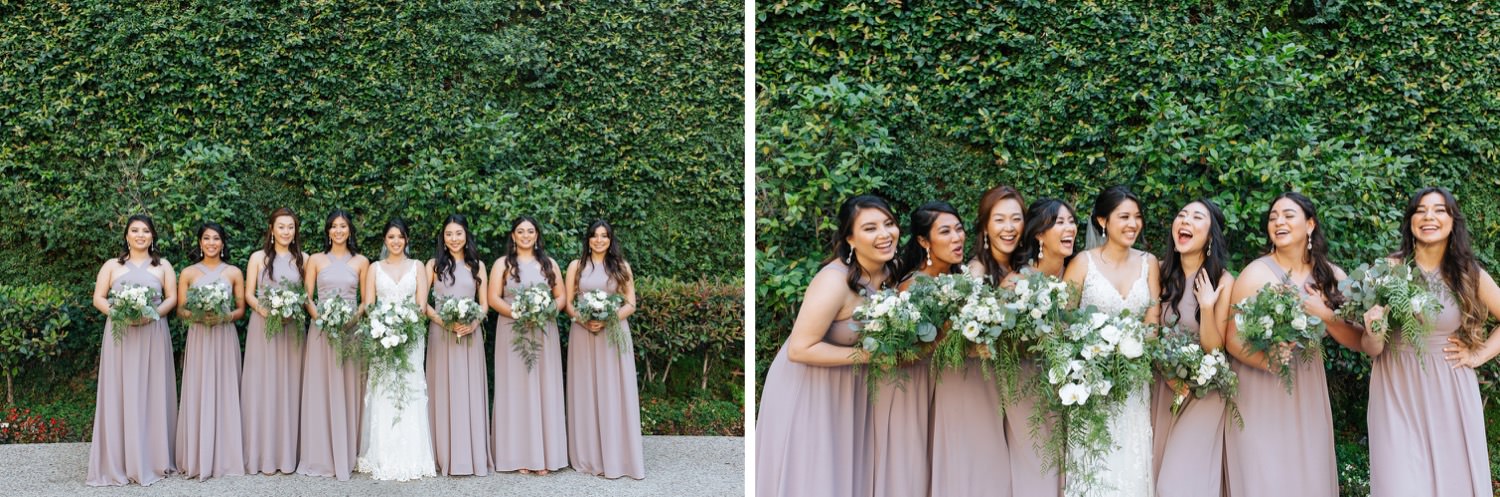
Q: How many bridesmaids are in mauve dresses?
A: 7